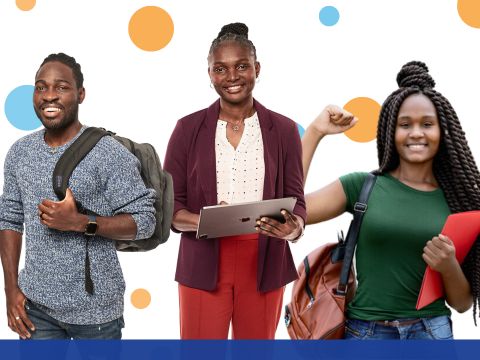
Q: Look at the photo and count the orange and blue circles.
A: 8